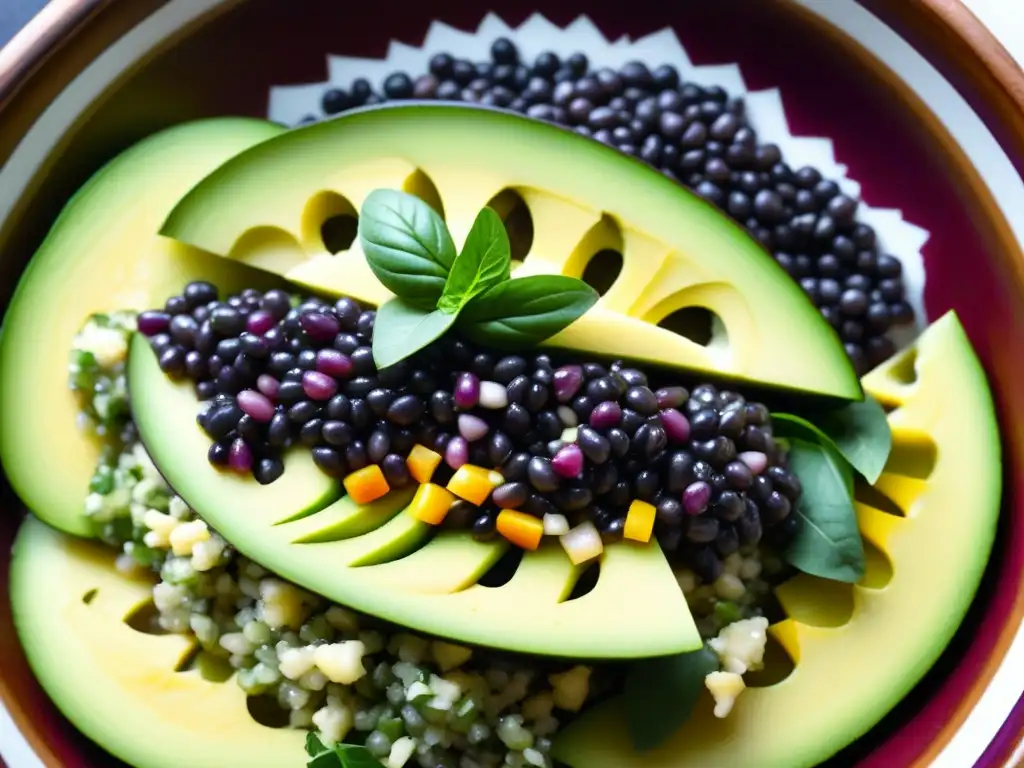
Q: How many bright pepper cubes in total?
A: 6